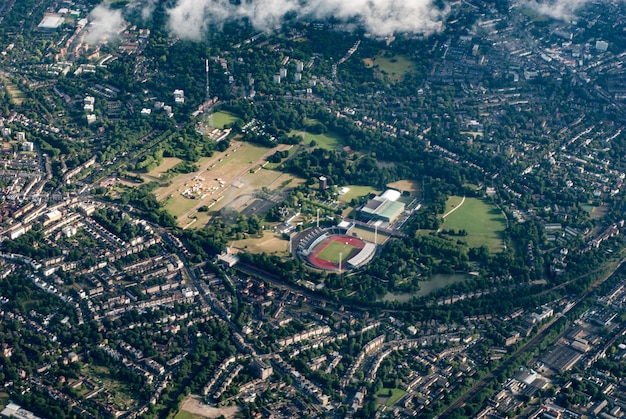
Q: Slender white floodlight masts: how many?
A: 4